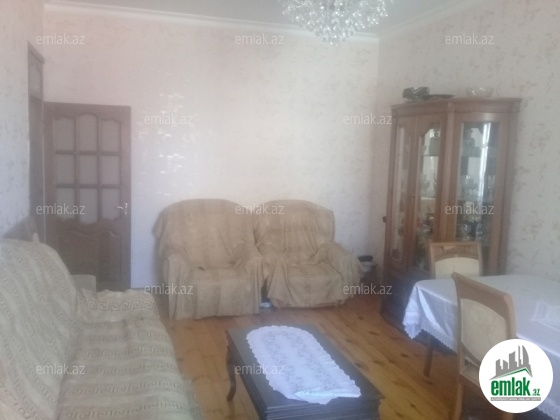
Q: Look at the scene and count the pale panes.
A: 9